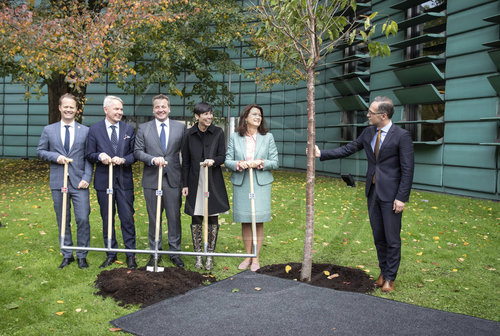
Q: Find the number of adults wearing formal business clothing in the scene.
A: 6